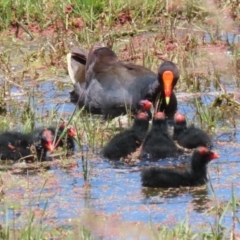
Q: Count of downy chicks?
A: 7